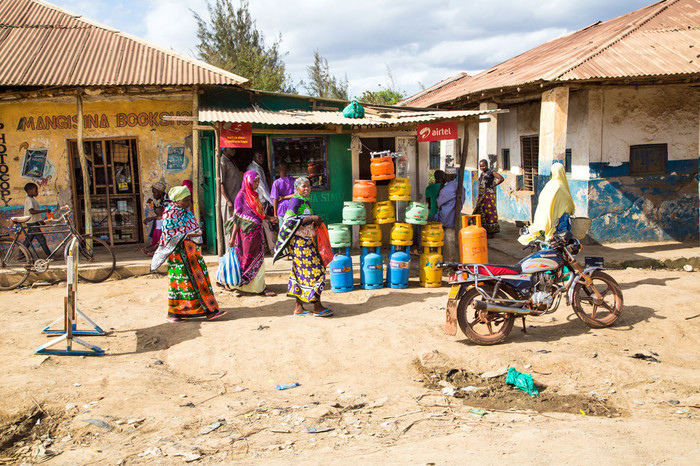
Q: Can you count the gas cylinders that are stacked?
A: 14